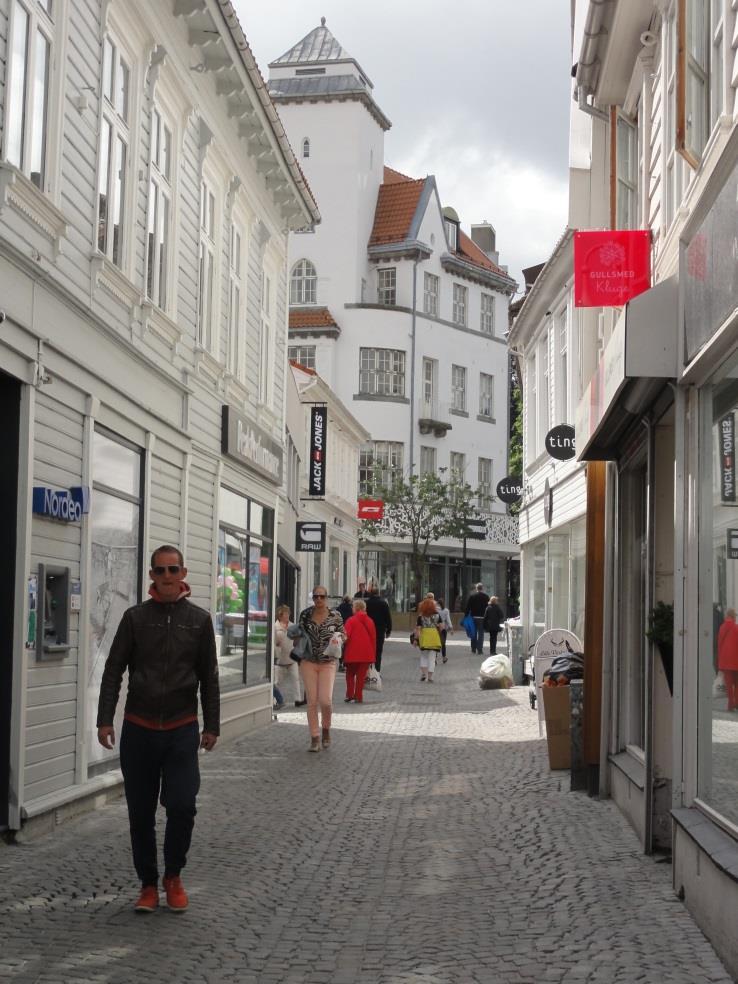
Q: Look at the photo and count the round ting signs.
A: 2